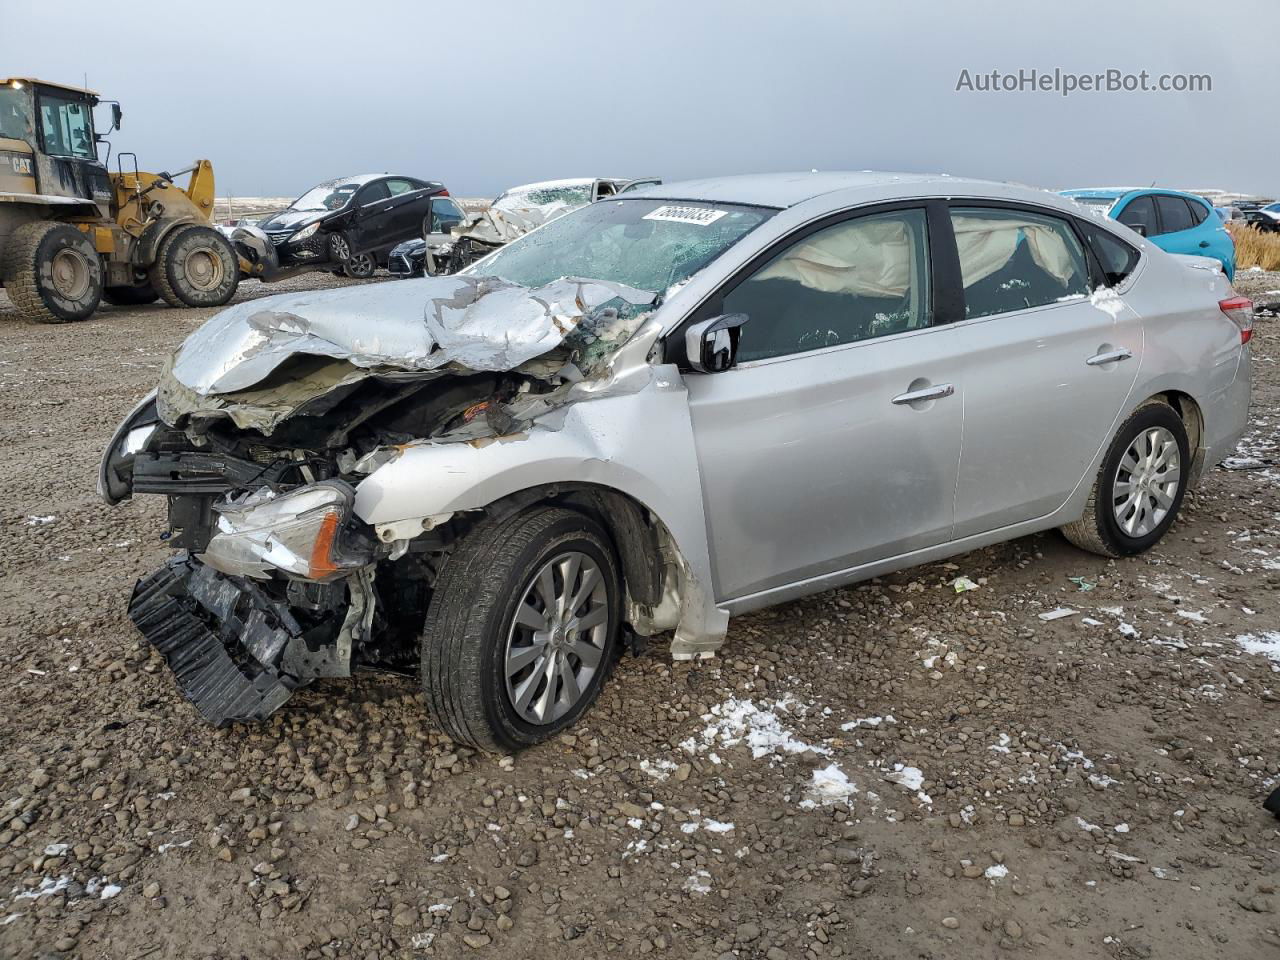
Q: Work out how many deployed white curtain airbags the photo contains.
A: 2